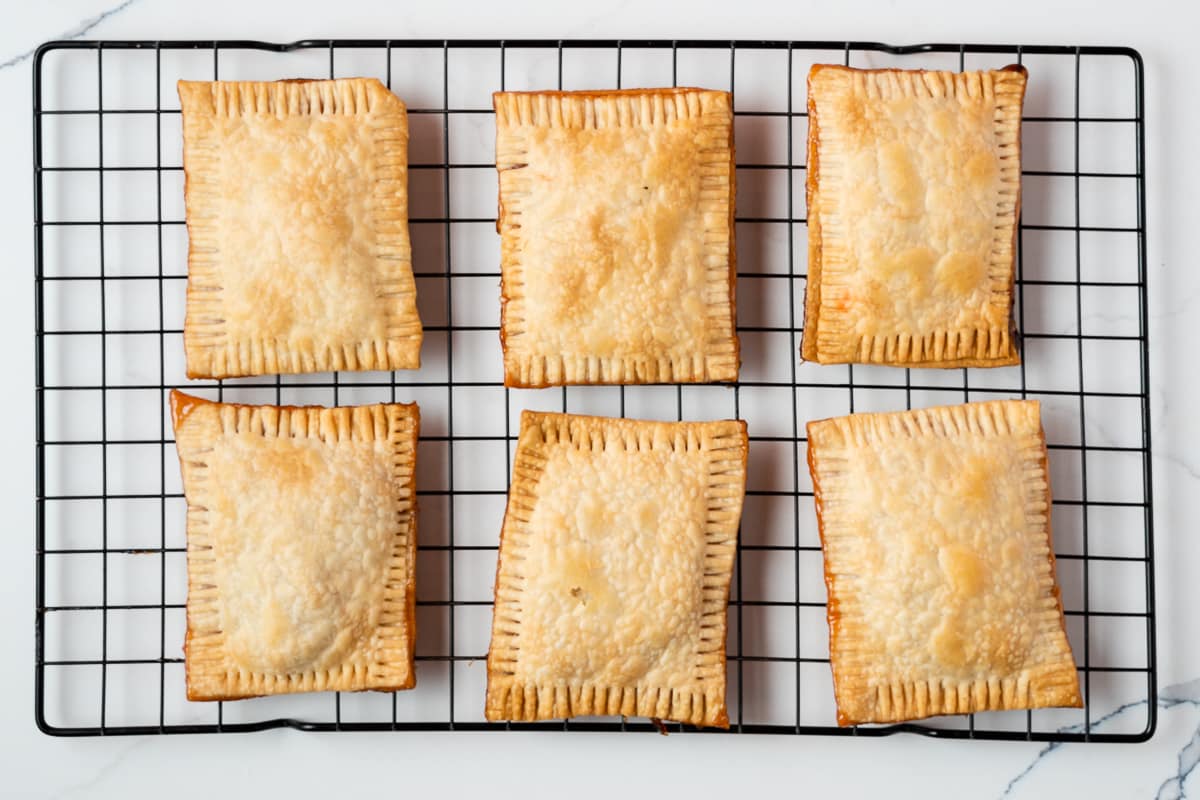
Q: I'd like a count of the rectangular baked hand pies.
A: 6